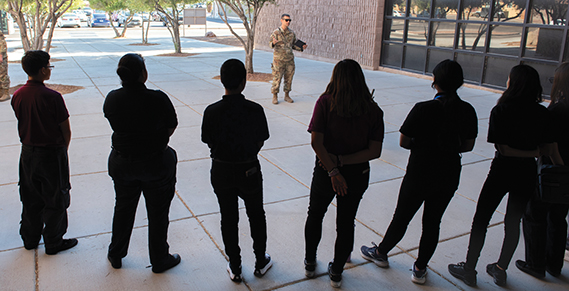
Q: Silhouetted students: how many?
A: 7